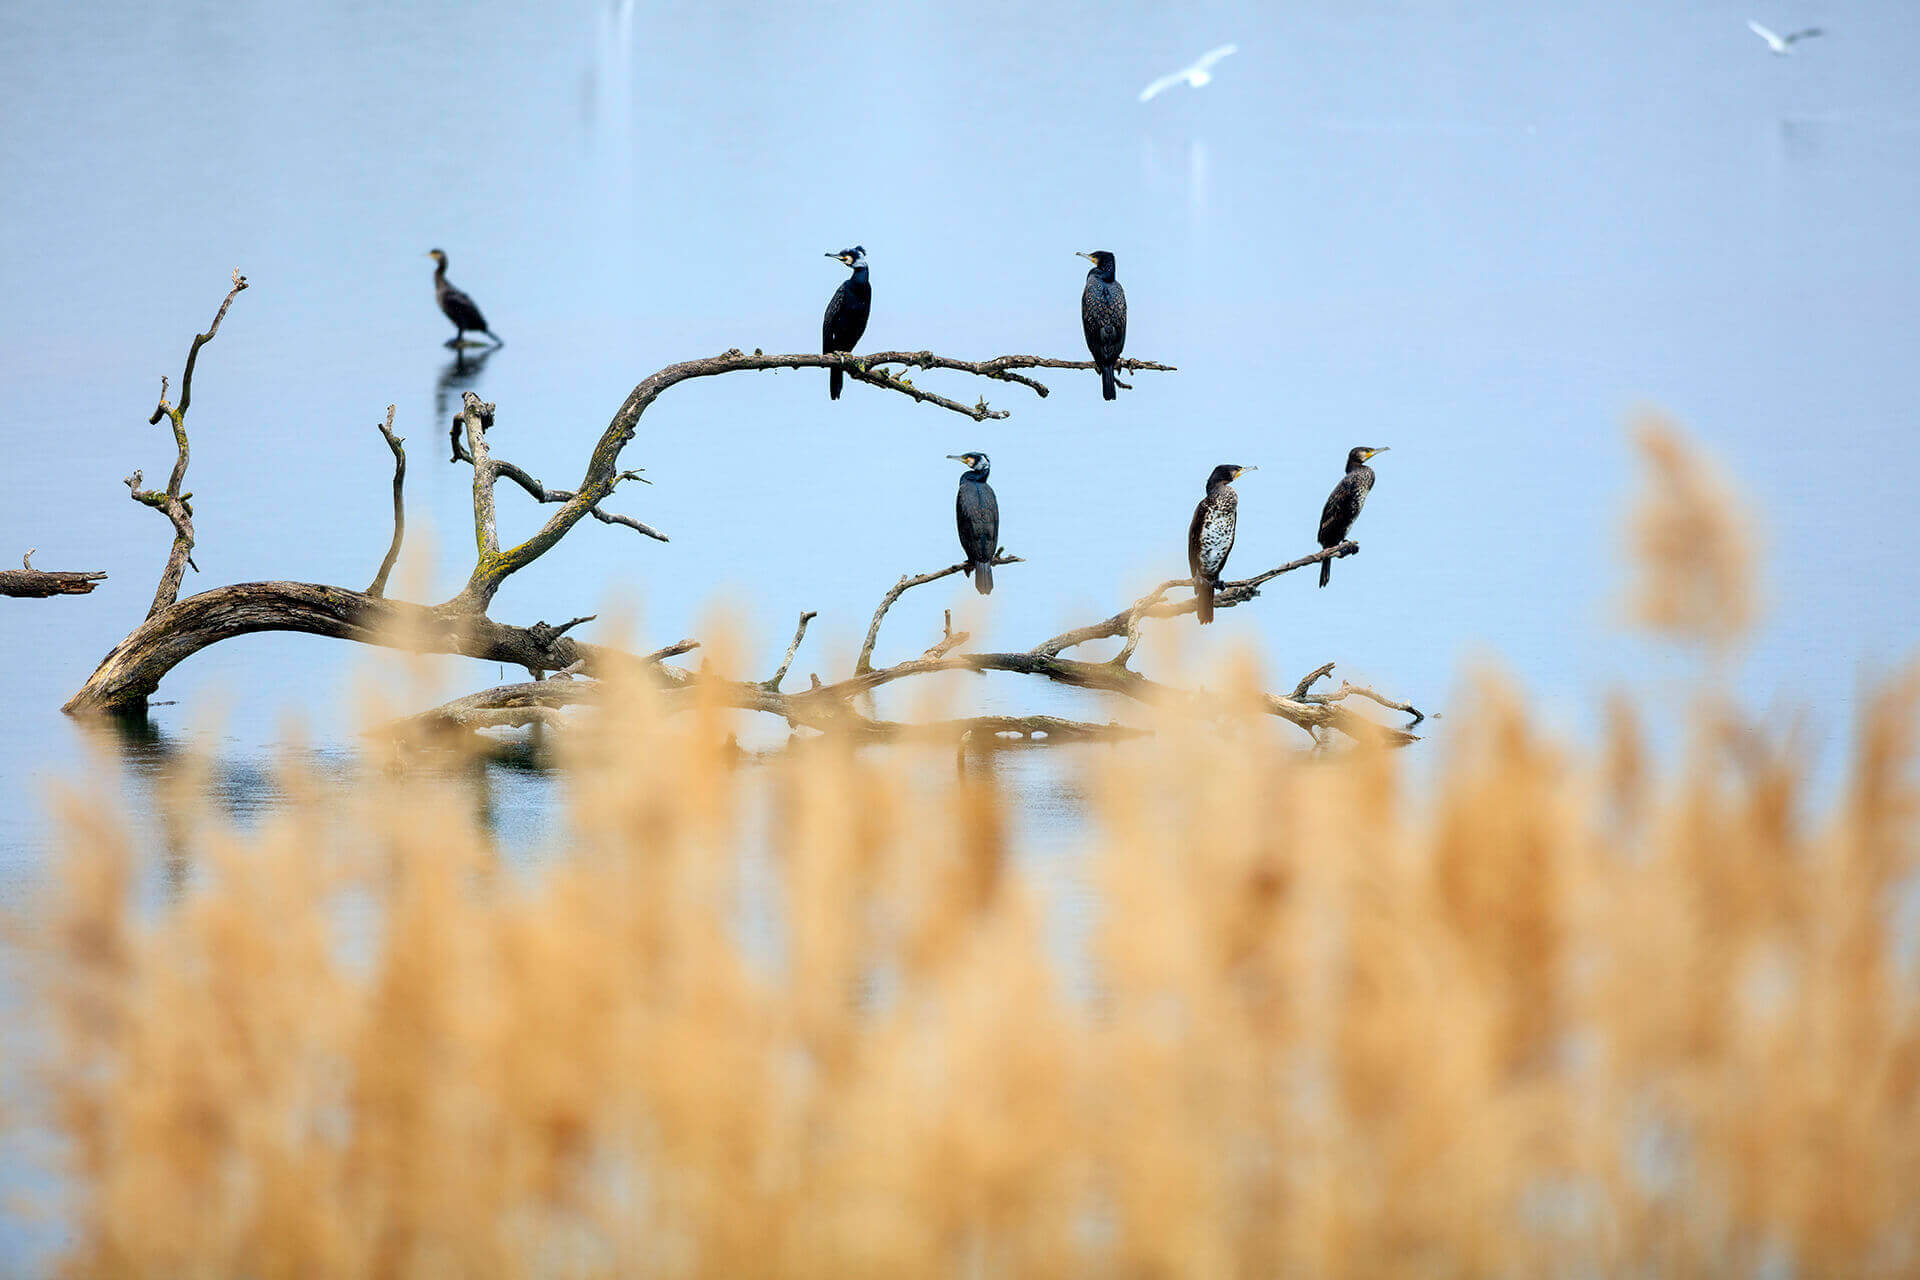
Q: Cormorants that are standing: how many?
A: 6